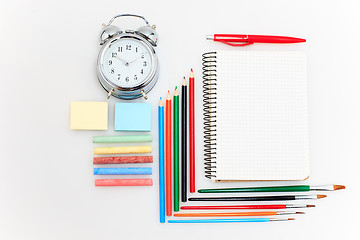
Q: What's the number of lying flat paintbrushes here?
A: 5